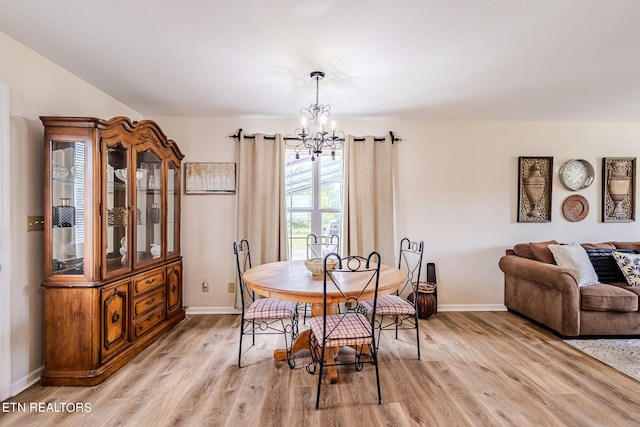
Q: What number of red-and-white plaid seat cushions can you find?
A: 3